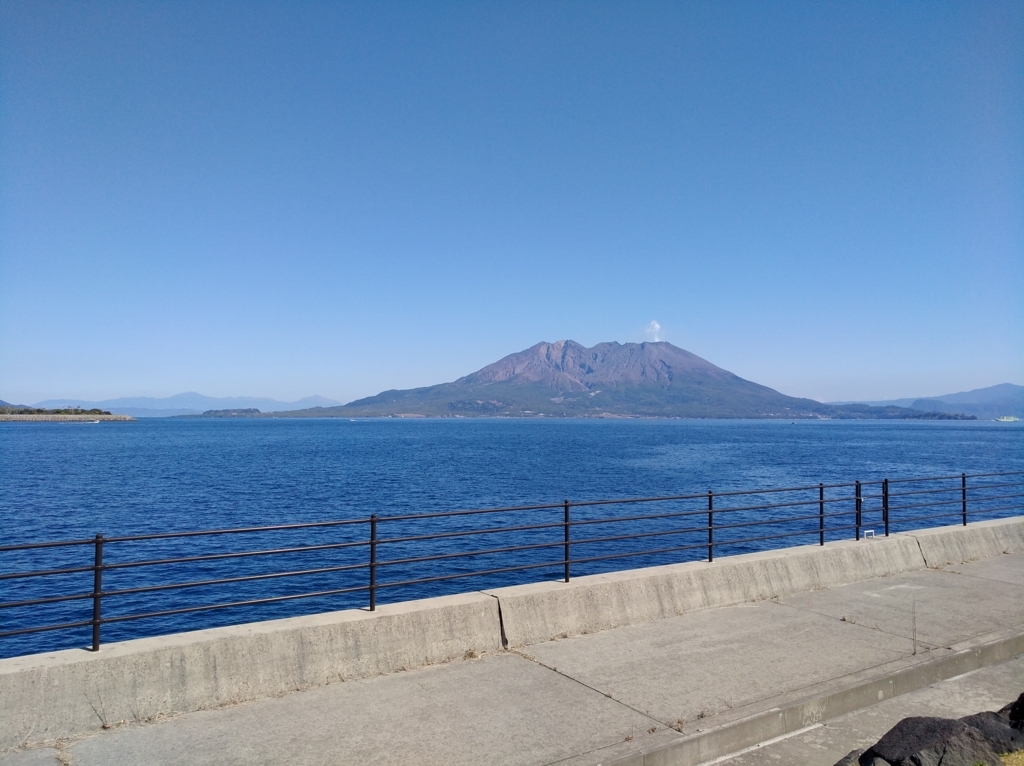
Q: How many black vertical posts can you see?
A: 8